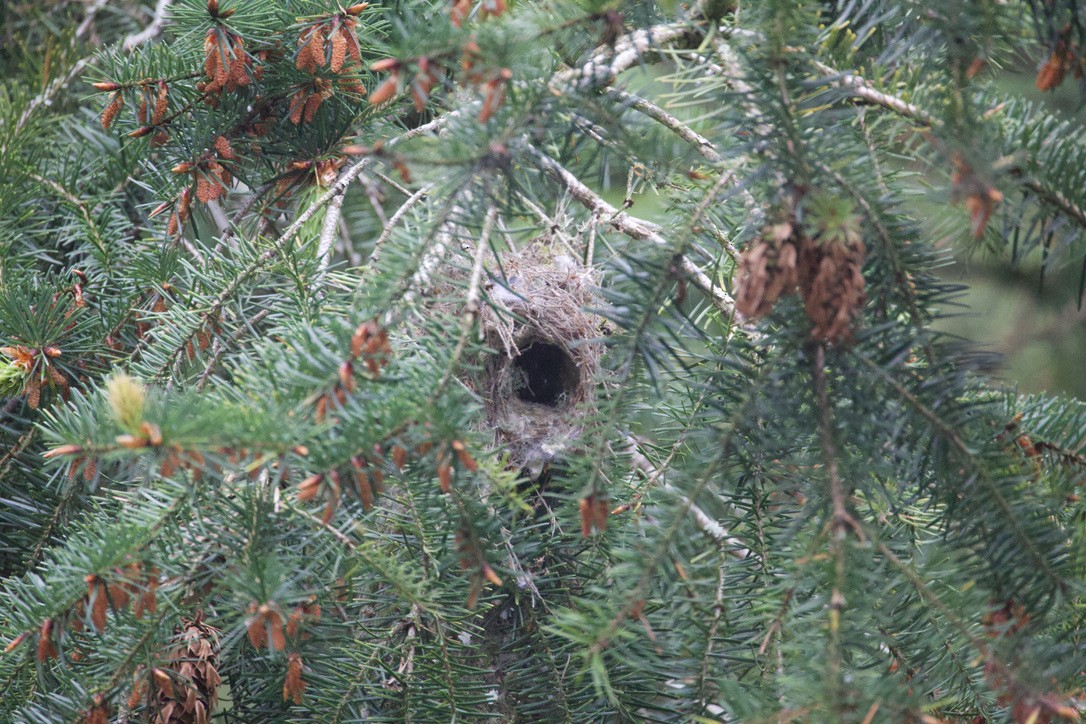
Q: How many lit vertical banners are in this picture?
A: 0